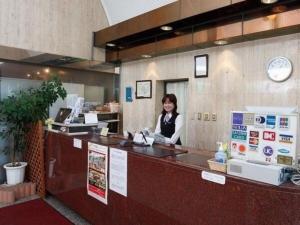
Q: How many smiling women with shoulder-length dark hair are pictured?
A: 1